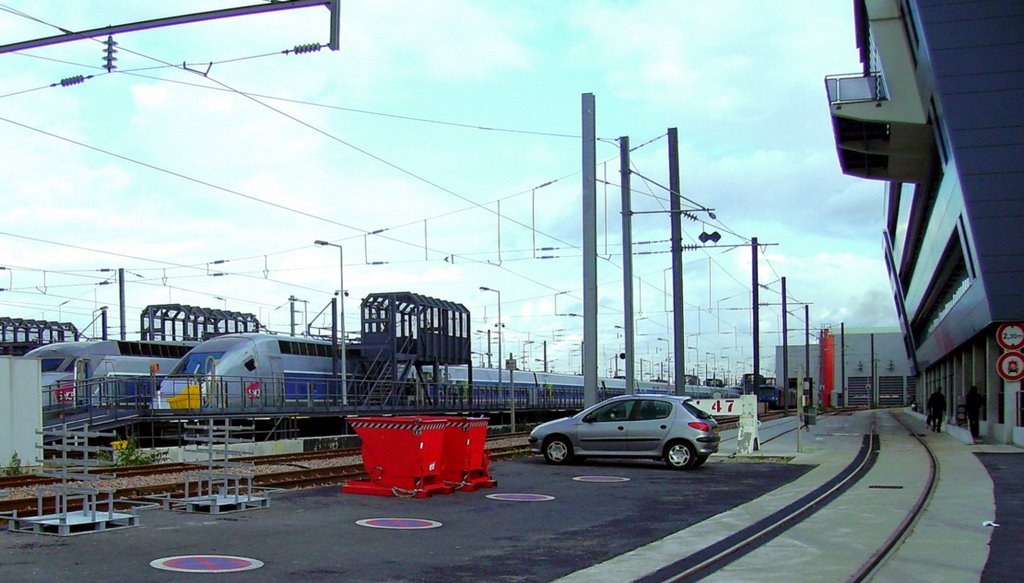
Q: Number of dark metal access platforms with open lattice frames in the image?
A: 3